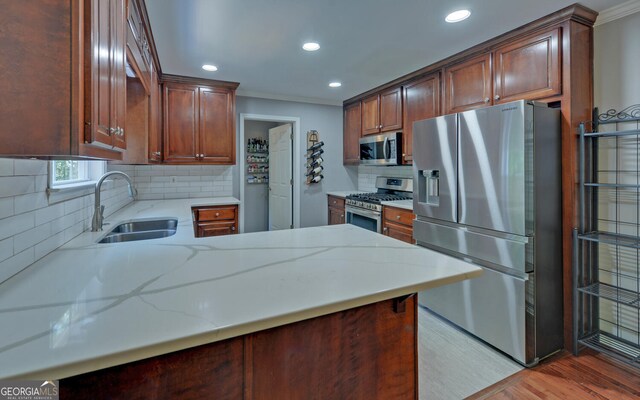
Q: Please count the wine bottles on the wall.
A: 5